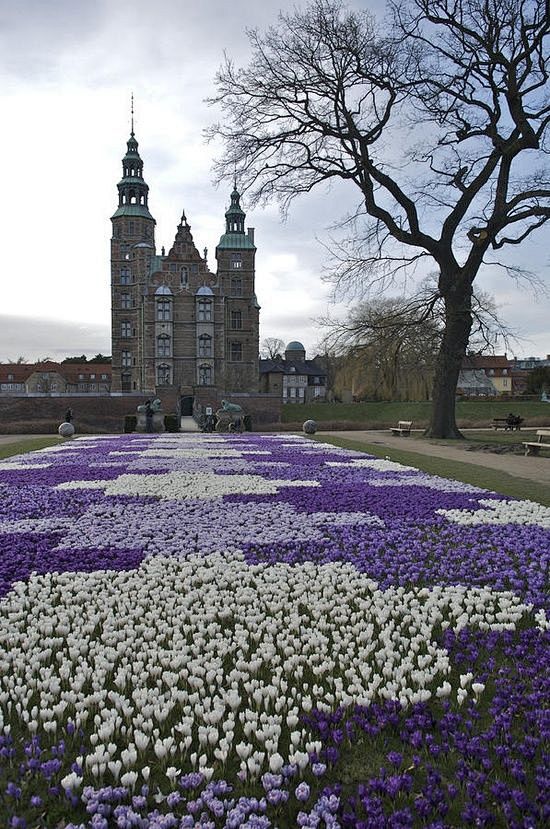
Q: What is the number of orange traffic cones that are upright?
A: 0